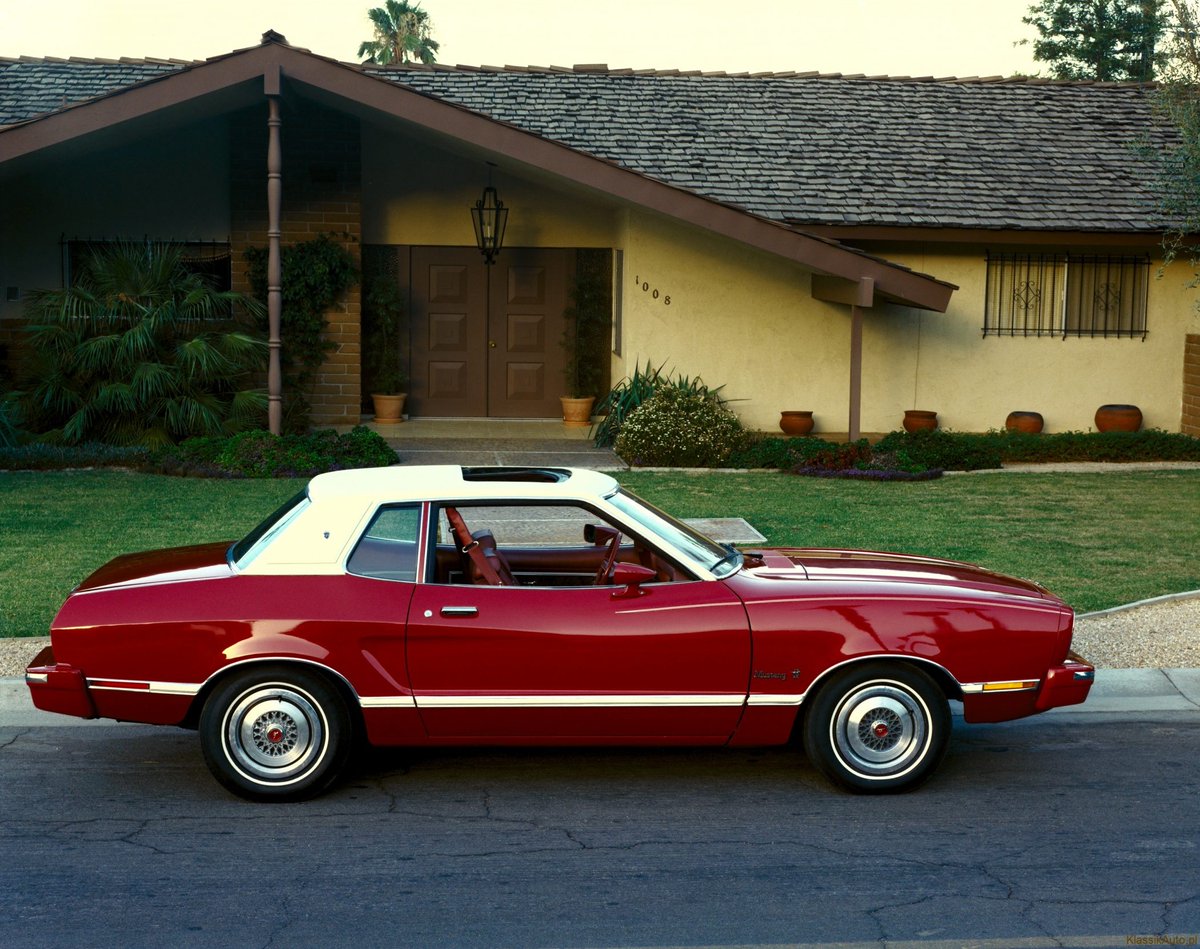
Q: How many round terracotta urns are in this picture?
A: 4